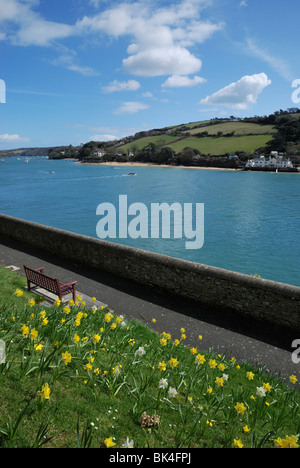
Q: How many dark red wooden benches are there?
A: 1